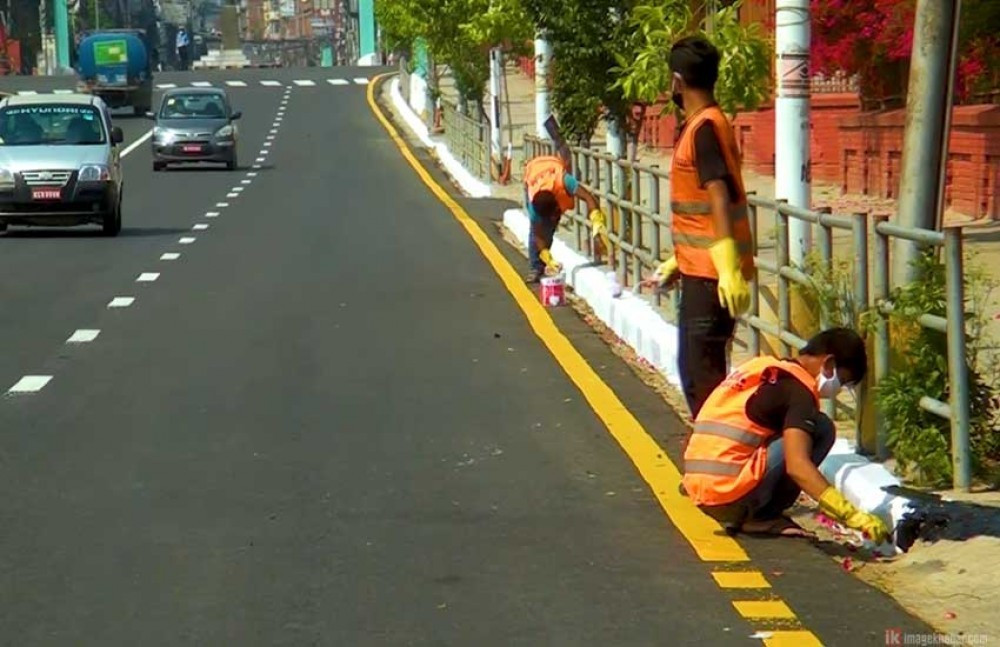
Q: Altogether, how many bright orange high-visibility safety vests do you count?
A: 3